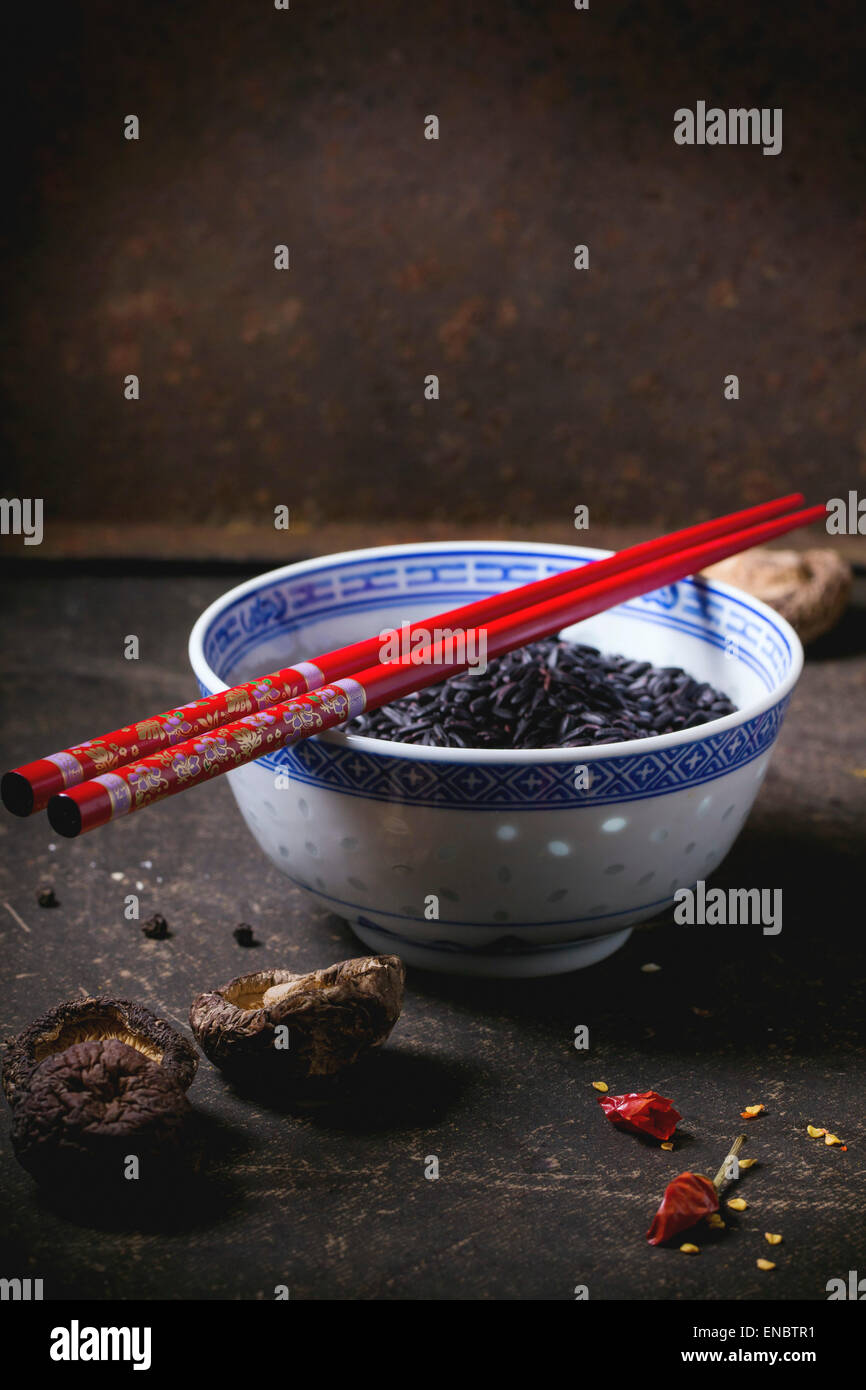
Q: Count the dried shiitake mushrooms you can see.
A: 4